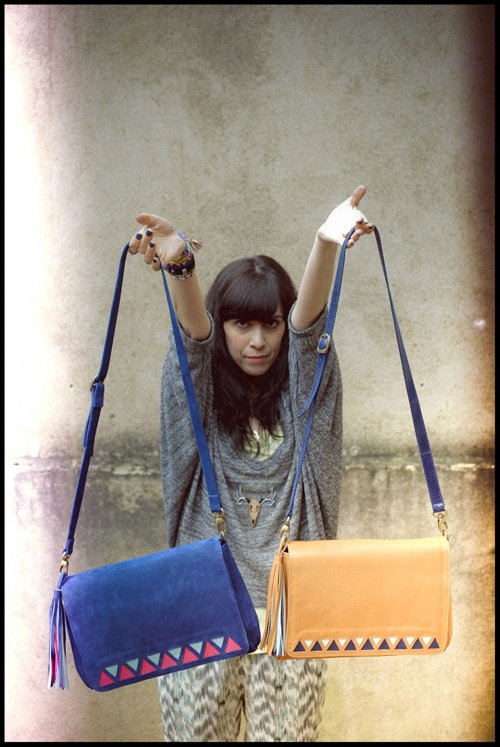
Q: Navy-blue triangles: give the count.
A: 9